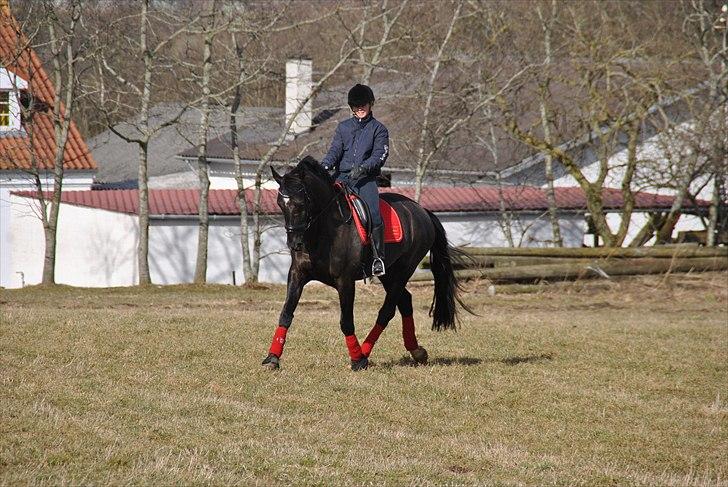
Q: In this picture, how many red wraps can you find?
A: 4